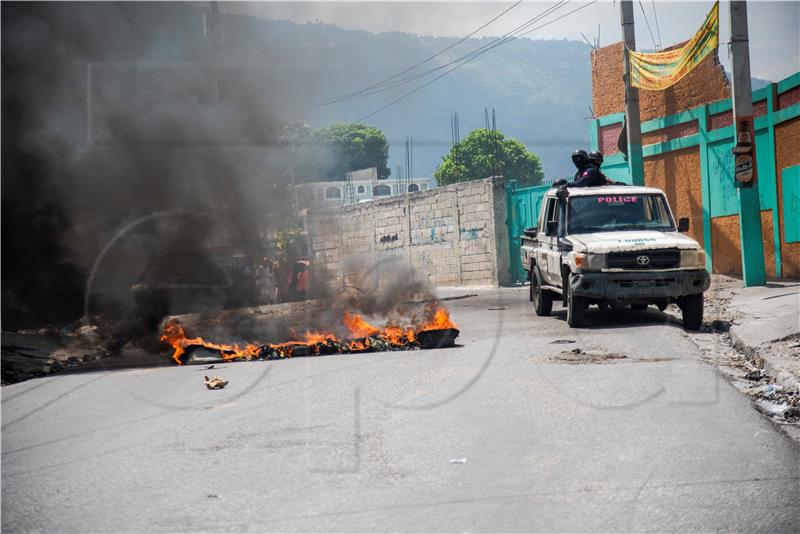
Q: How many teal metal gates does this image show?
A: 1